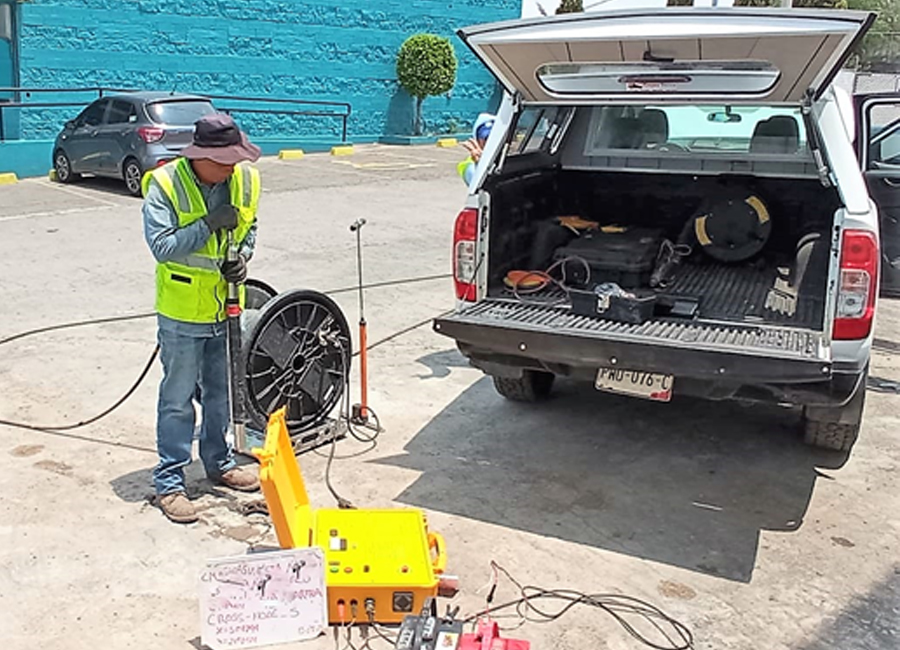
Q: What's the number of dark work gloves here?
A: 2